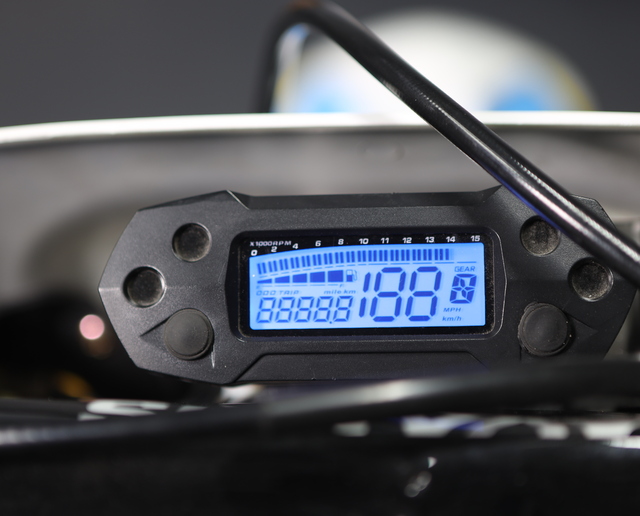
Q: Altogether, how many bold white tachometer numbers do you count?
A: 11